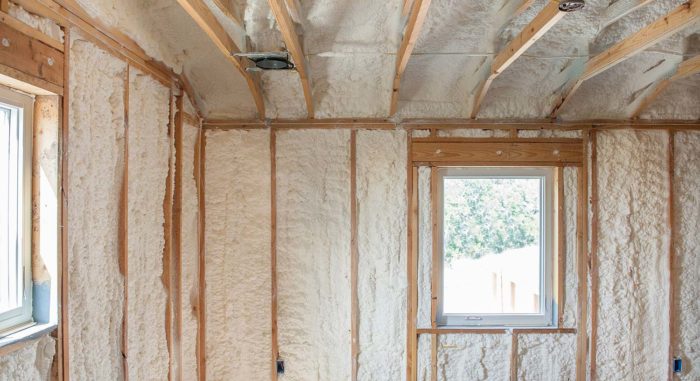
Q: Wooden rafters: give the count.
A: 6